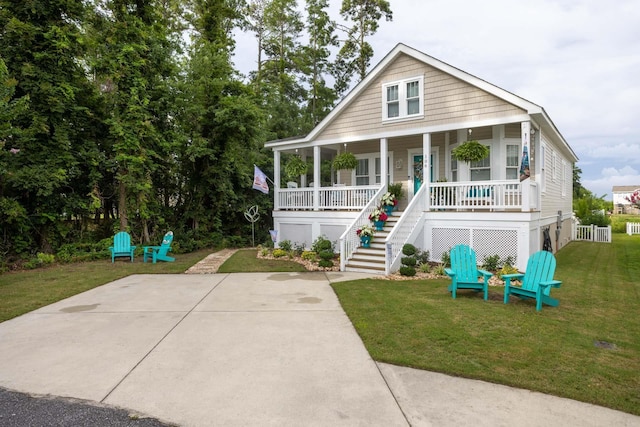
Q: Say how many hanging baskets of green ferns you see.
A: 3